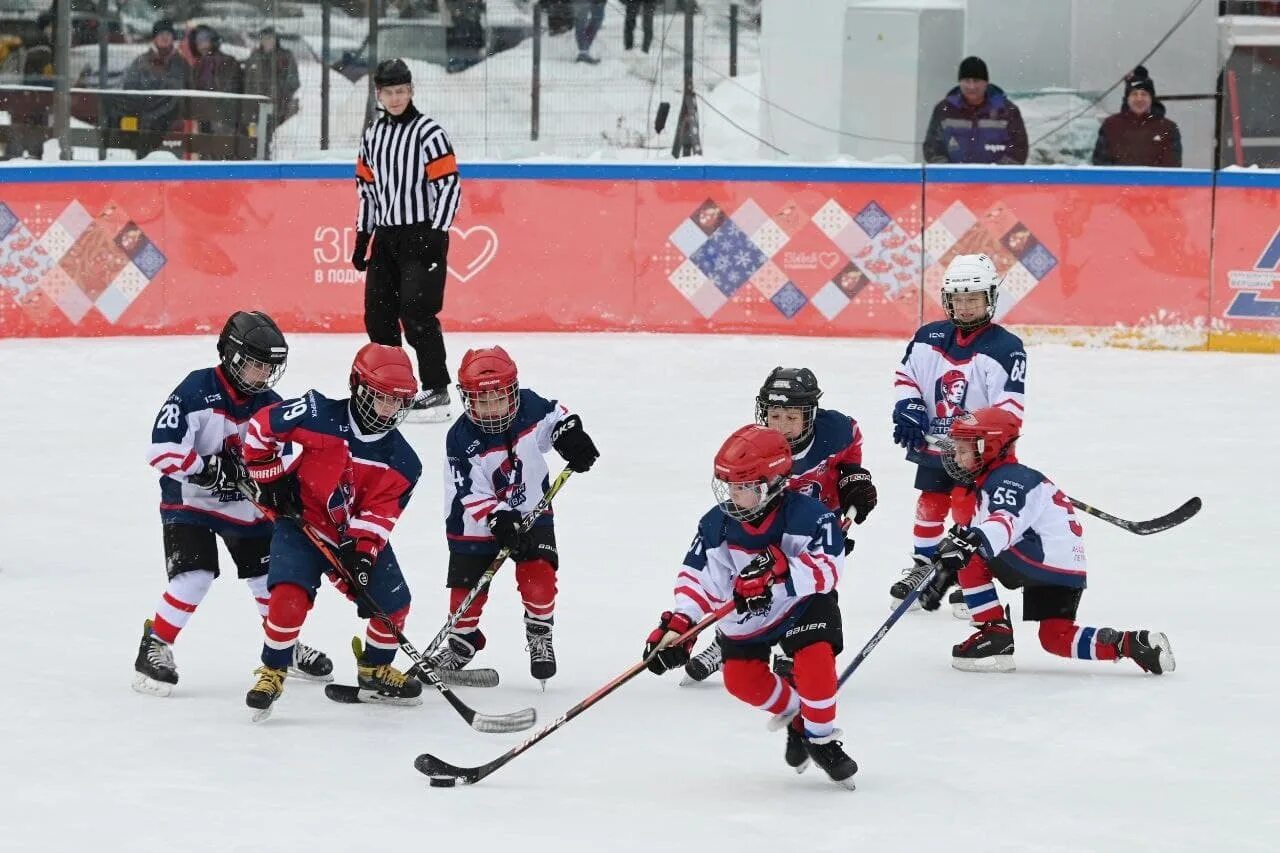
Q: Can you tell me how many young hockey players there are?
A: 7